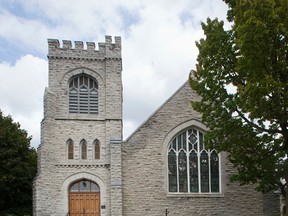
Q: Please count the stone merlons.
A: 7